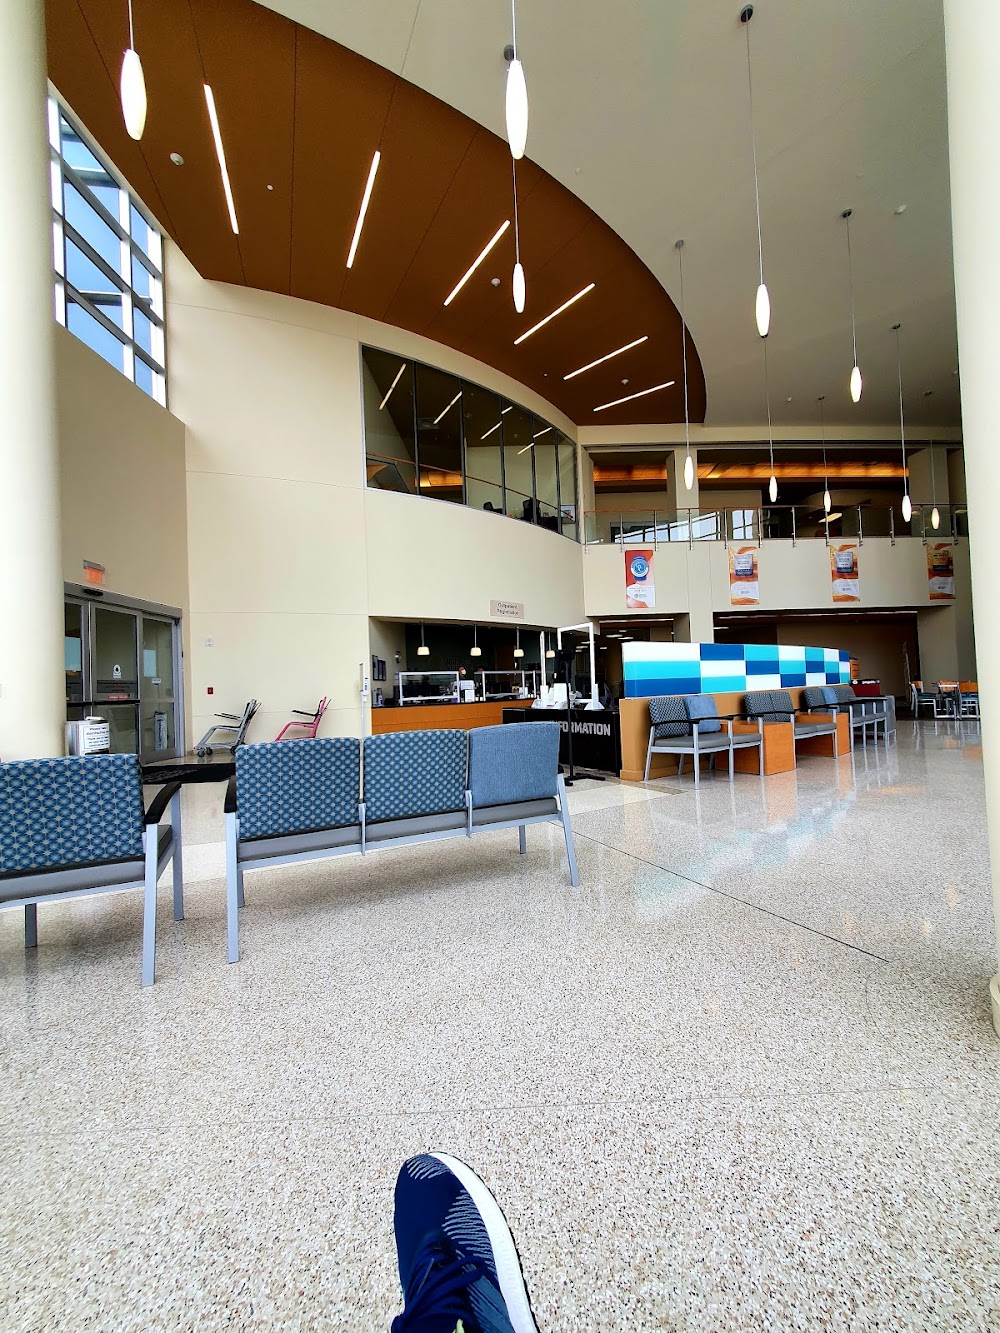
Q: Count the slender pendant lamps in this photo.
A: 10